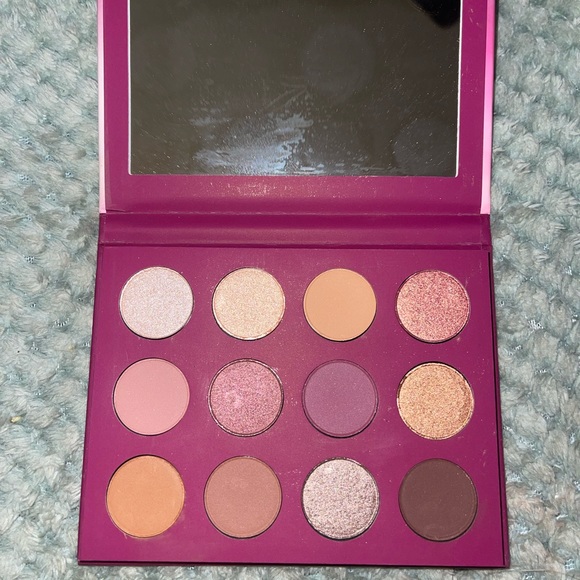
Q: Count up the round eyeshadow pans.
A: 12